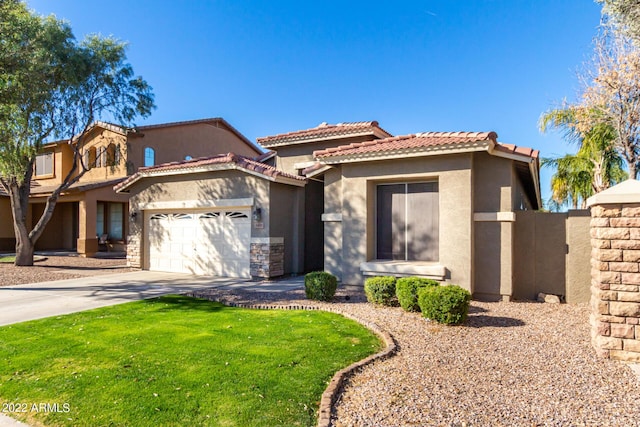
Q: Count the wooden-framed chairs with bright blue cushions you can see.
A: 0